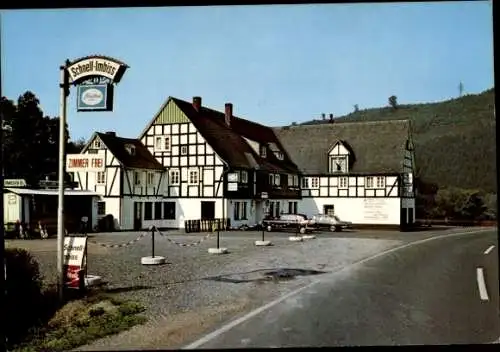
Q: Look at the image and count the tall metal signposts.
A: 1